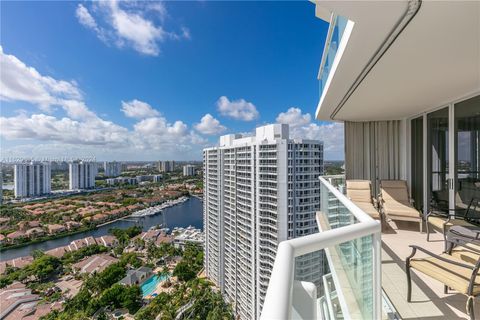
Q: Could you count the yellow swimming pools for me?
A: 0